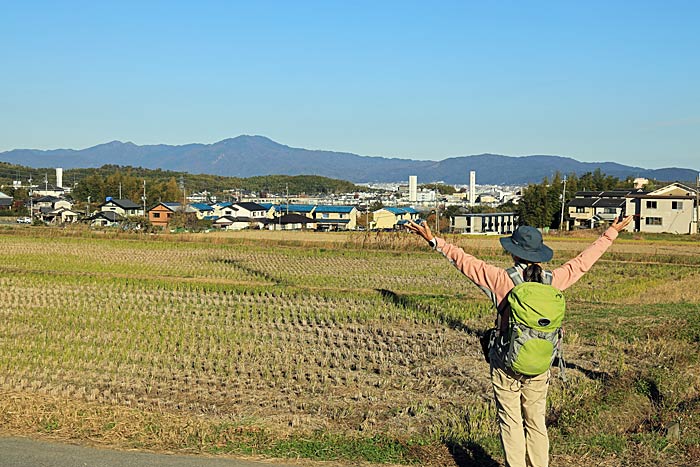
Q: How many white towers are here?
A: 3